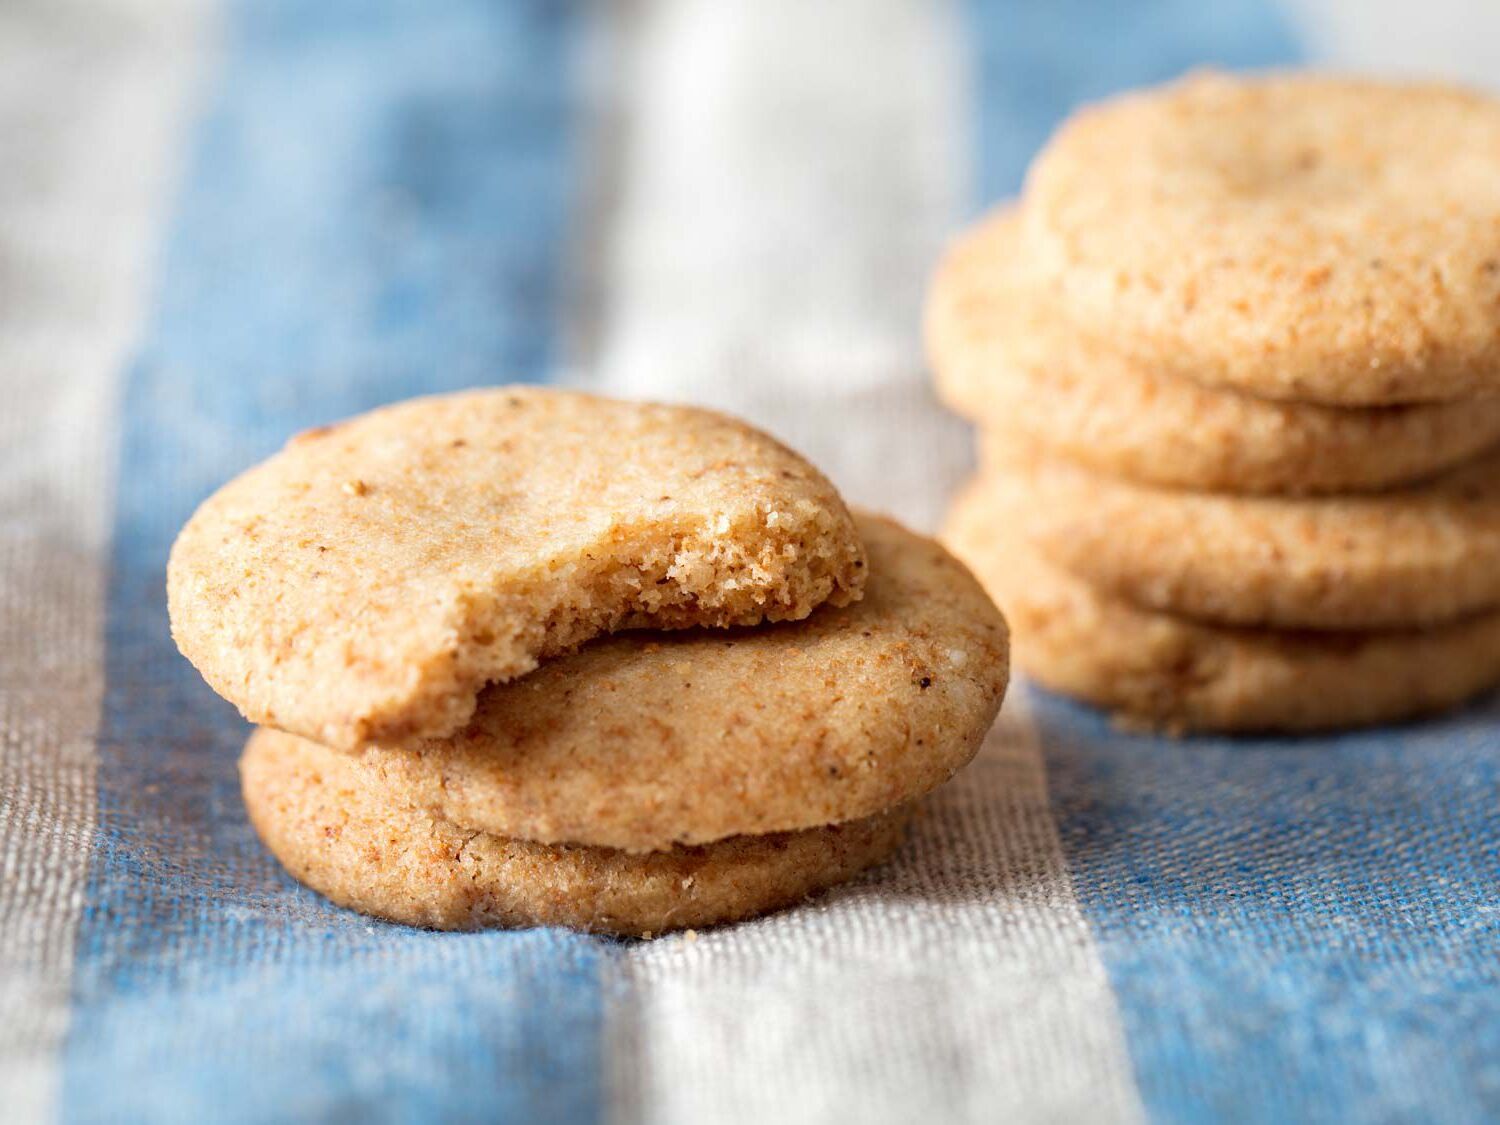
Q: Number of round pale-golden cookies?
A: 7